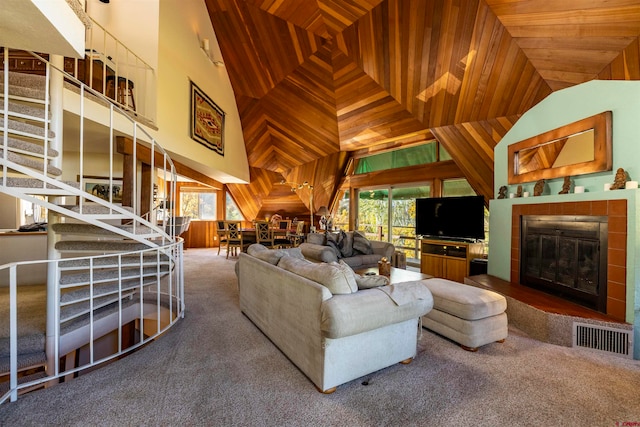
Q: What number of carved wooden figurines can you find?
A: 5